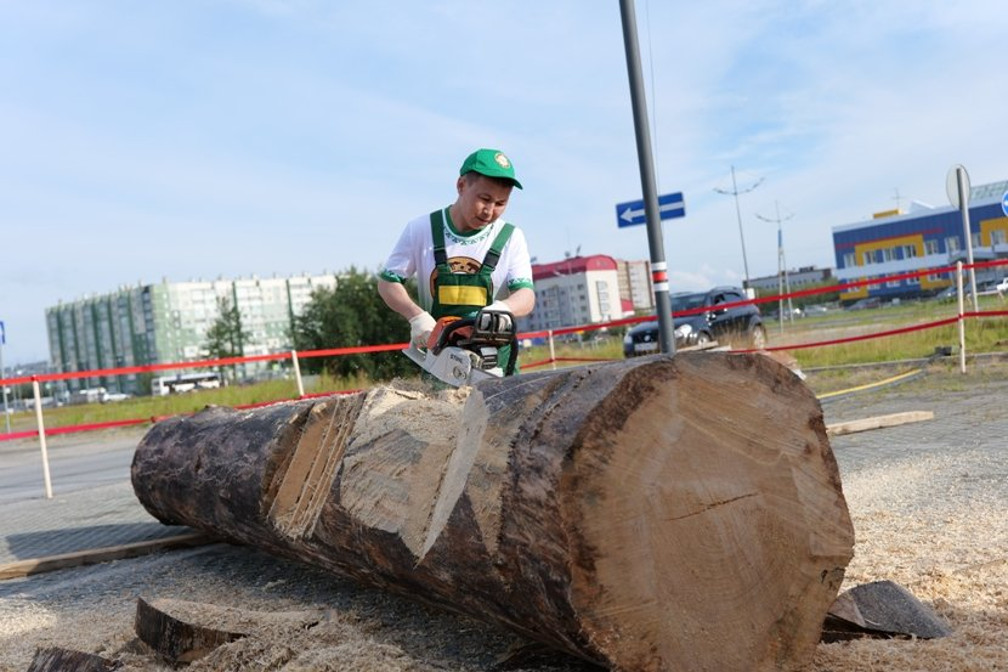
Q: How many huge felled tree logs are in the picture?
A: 1